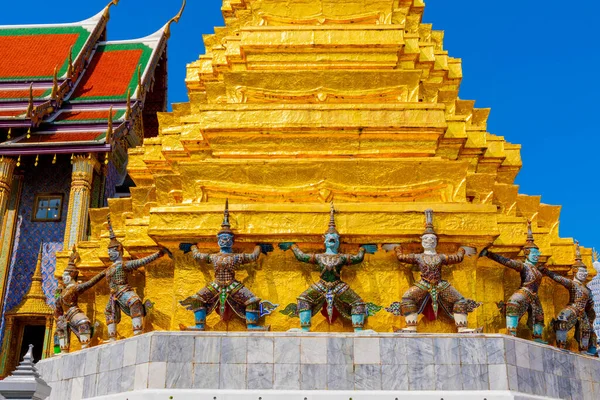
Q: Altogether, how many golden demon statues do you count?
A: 7